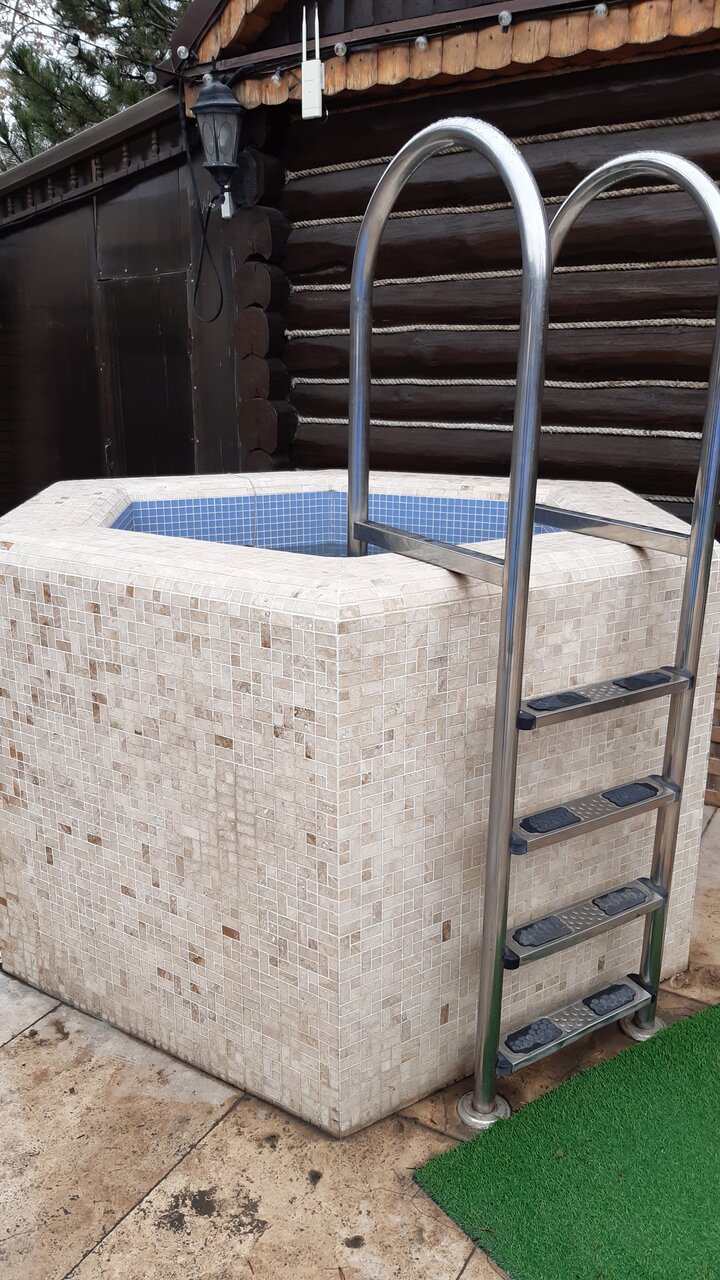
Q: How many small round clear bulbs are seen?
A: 9